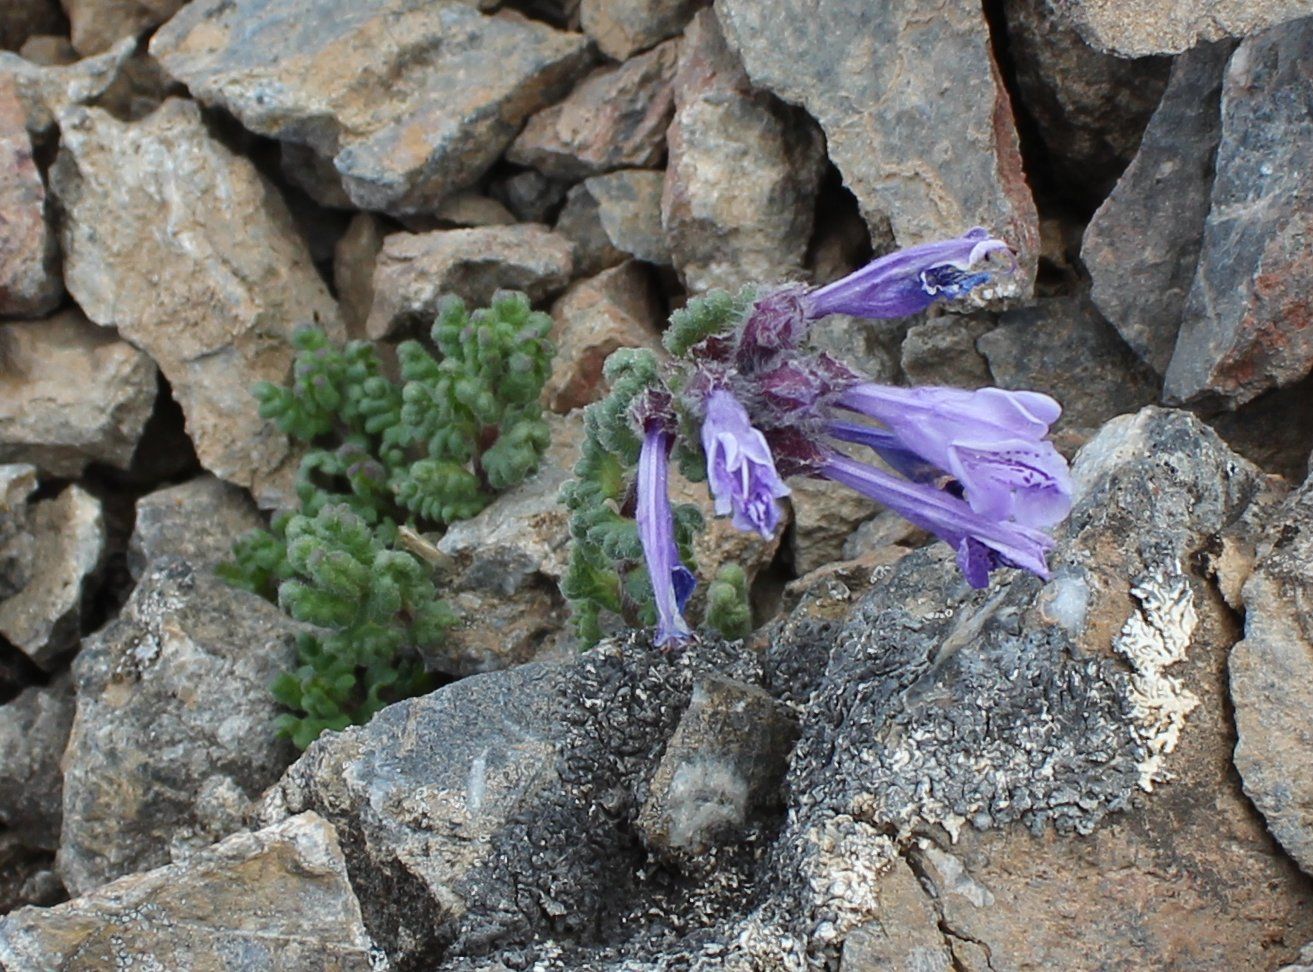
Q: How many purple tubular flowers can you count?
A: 6